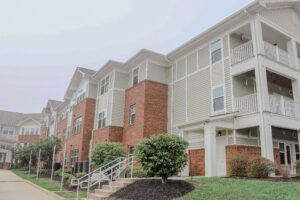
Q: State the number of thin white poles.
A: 5